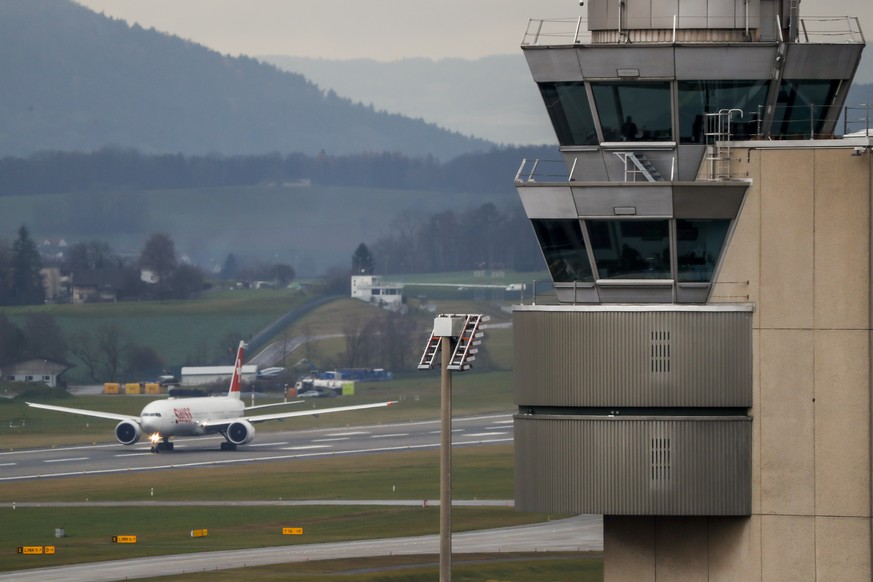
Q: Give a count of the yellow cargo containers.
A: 3